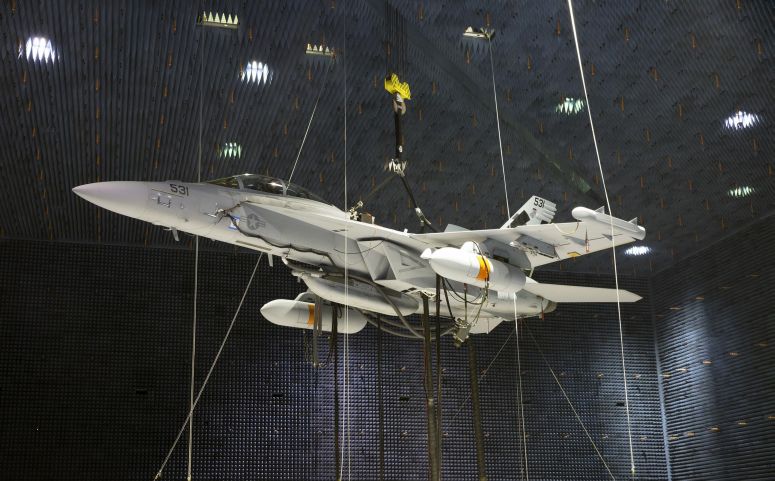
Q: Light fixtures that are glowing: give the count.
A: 7